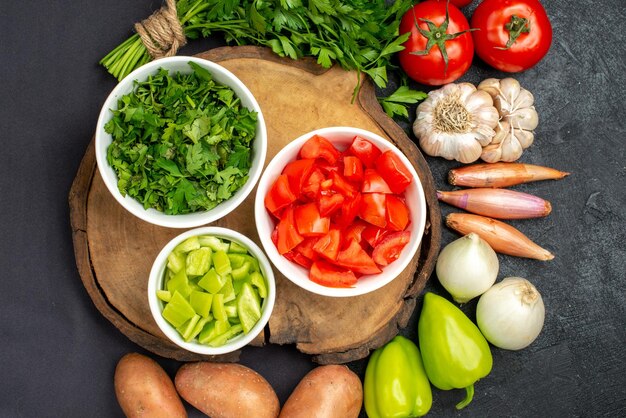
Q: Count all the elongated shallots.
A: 3